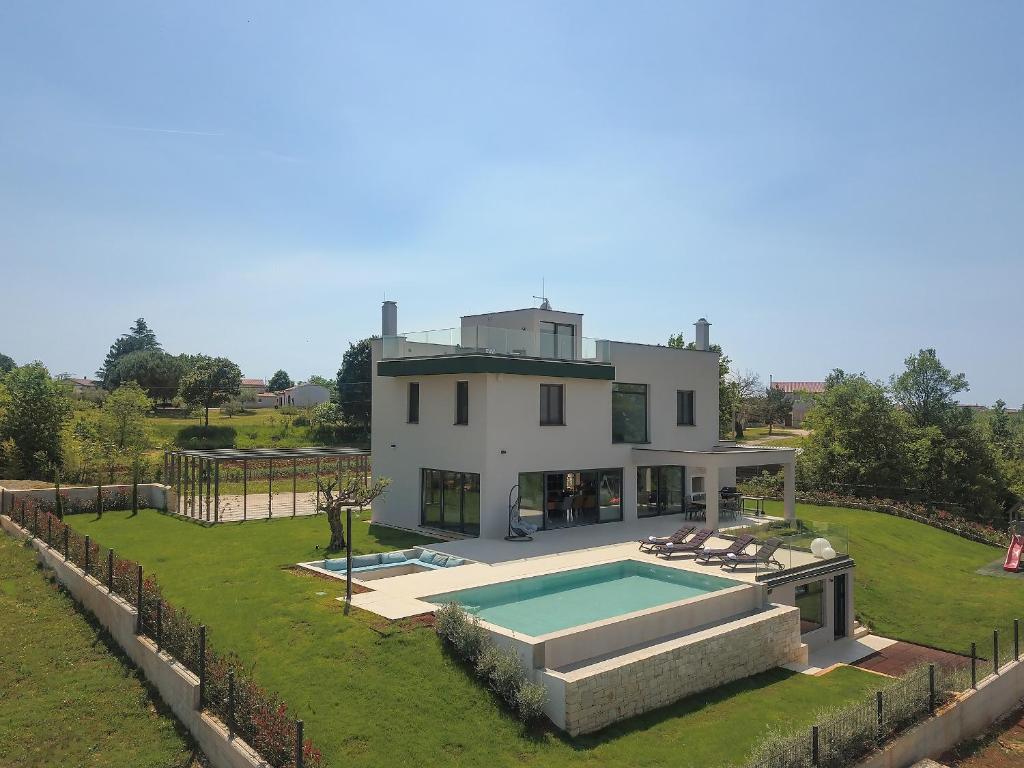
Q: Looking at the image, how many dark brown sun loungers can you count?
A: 4